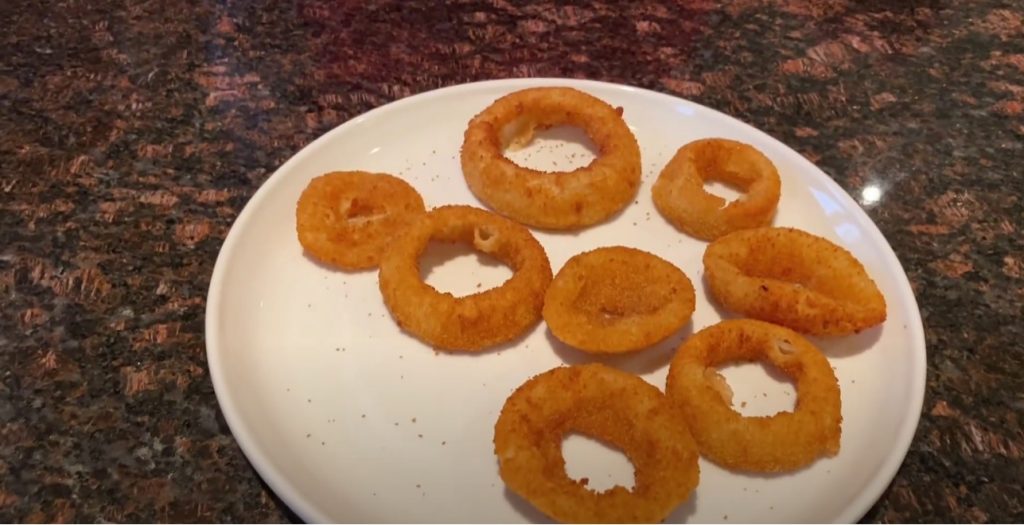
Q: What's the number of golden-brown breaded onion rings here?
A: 8